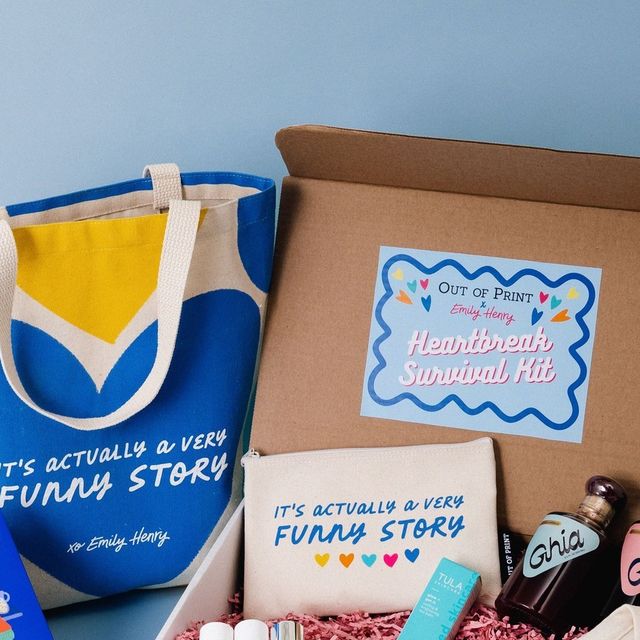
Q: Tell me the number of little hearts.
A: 15